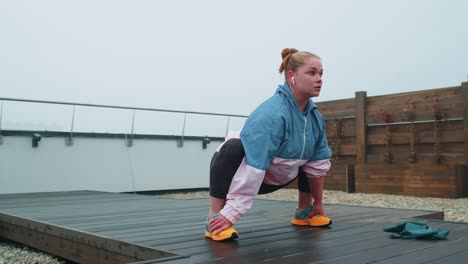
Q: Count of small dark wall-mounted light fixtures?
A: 2